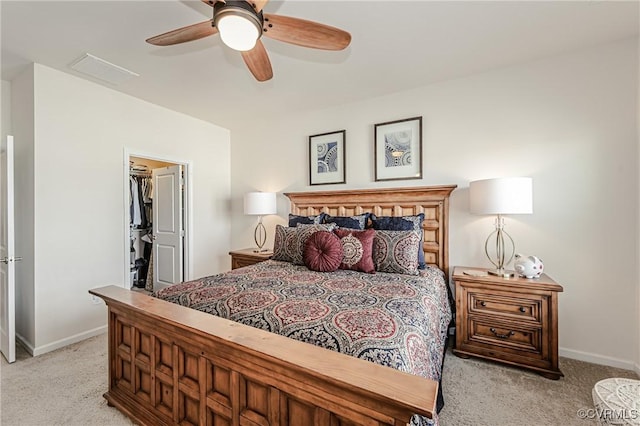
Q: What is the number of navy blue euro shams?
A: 3